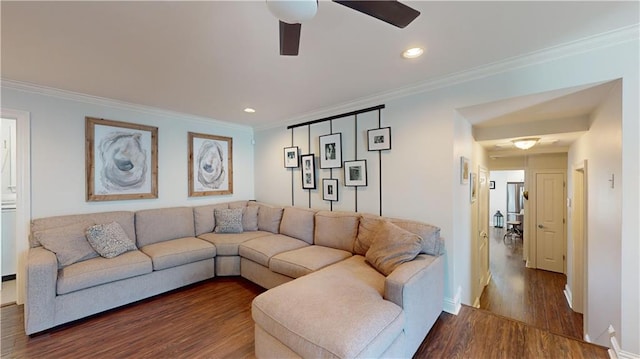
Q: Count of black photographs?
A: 6